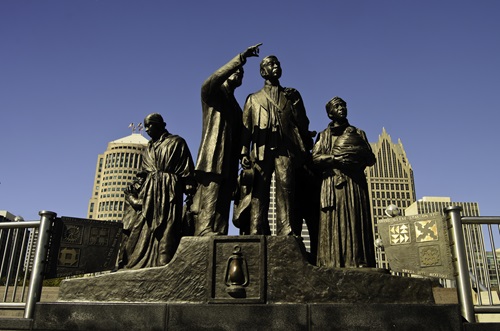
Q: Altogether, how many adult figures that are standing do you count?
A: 4